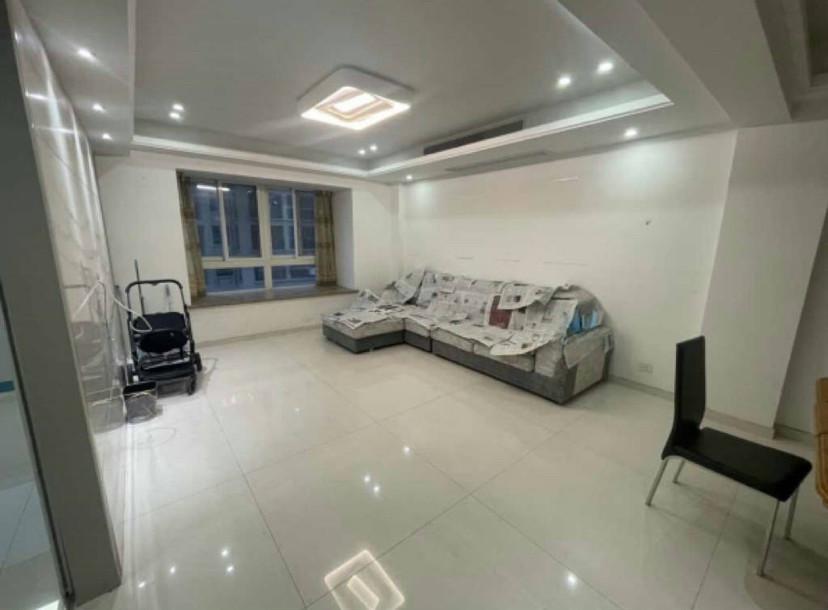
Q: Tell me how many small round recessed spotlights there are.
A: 11